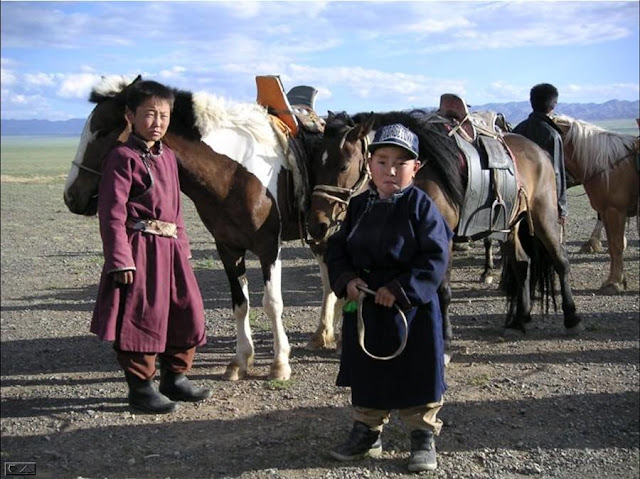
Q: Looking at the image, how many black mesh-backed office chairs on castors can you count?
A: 0